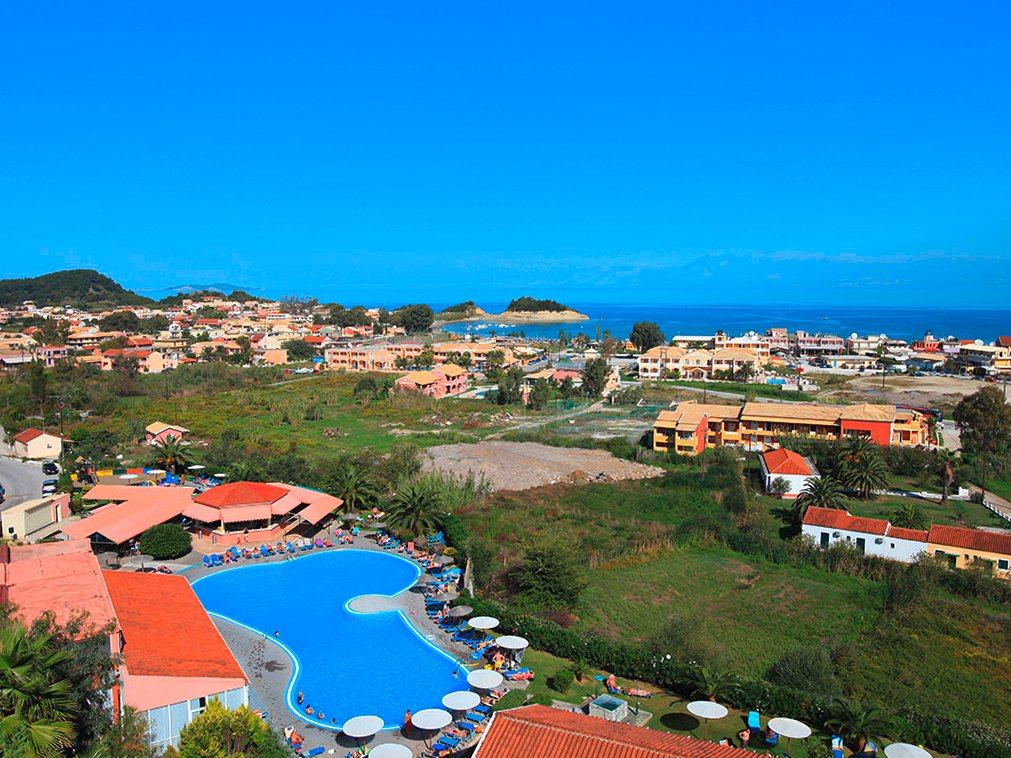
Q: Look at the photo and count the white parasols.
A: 14